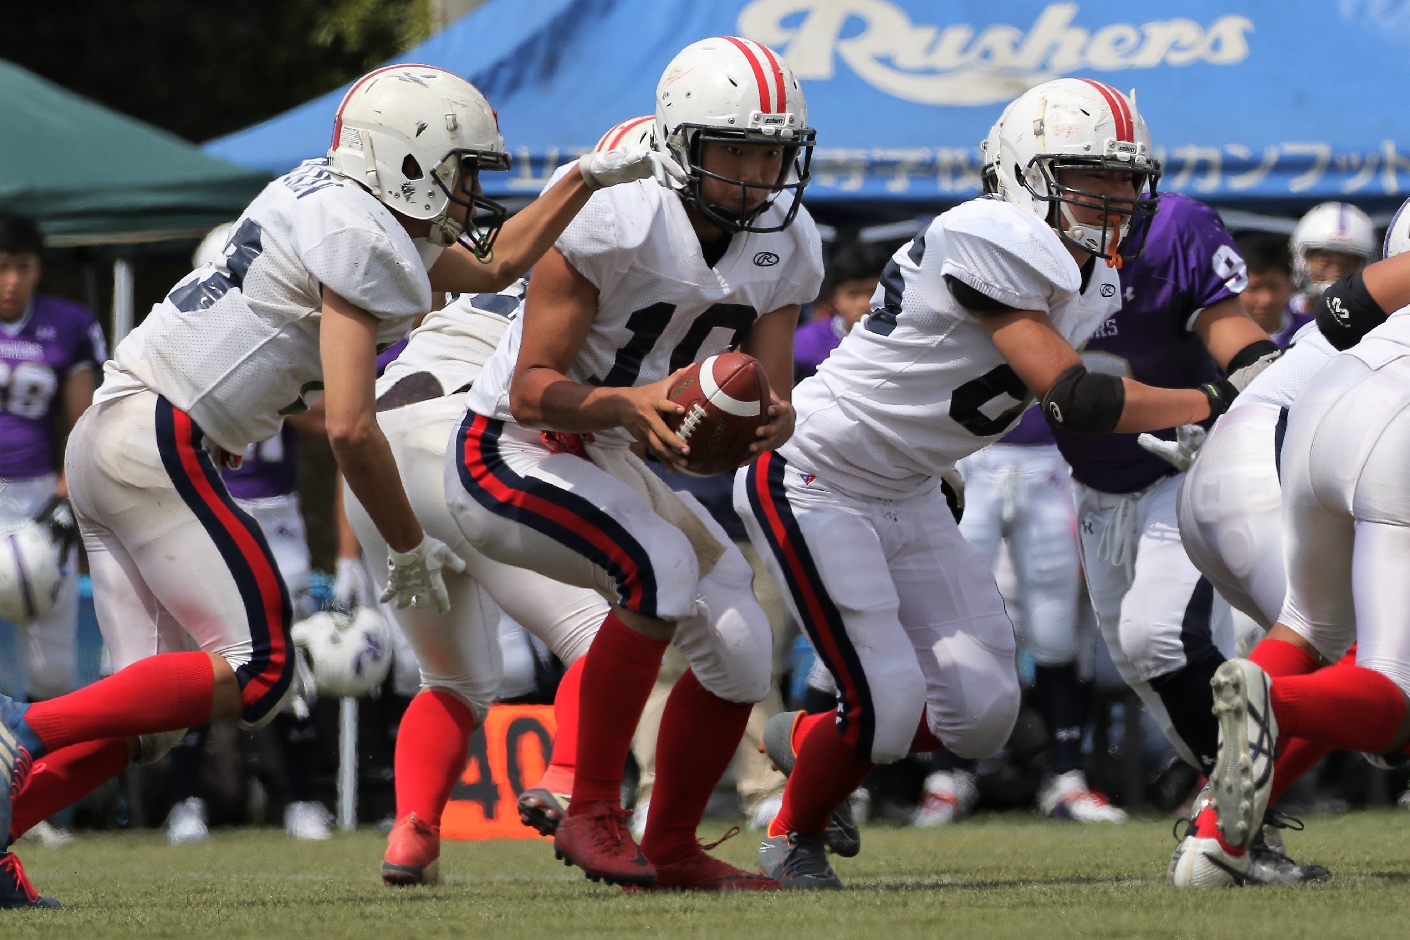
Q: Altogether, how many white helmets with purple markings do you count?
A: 4